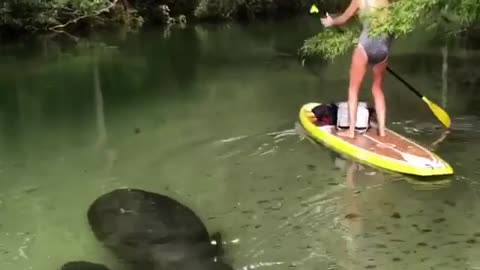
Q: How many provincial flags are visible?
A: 0